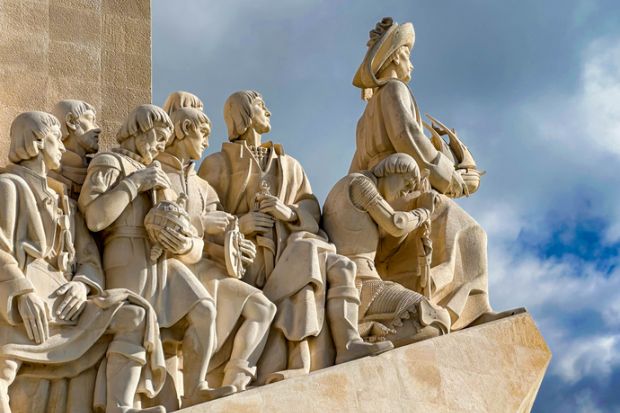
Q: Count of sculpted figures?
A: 8